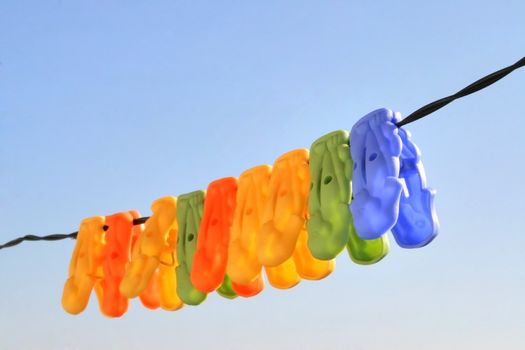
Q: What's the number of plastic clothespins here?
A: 9